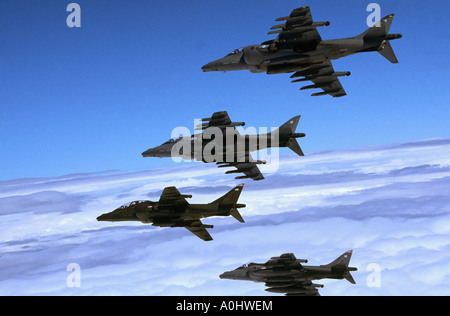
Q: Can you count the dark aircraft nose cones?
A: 4